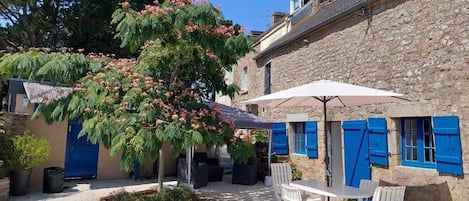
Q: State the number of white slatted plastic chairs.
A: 4